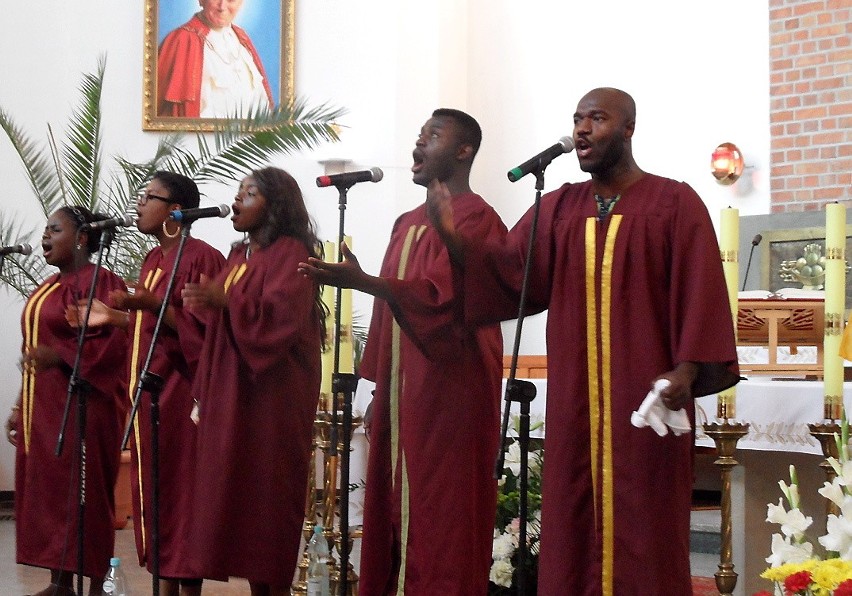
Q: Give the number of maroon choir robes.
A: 5